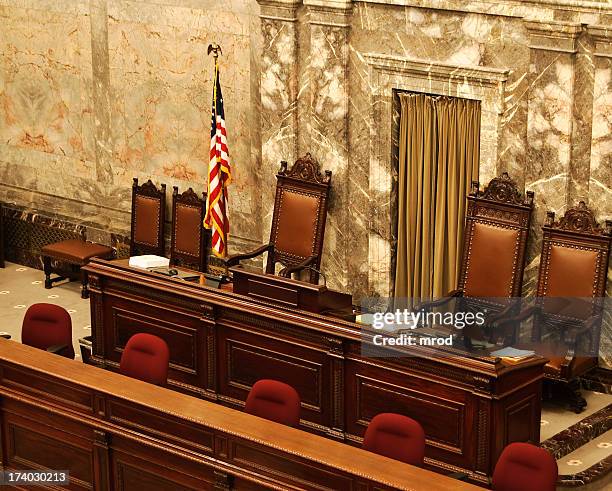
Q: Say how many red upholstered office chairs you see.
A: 5